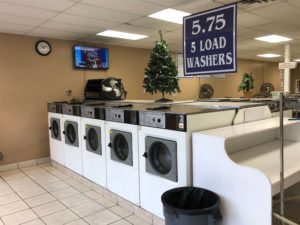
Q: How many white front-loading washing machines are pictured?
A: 5